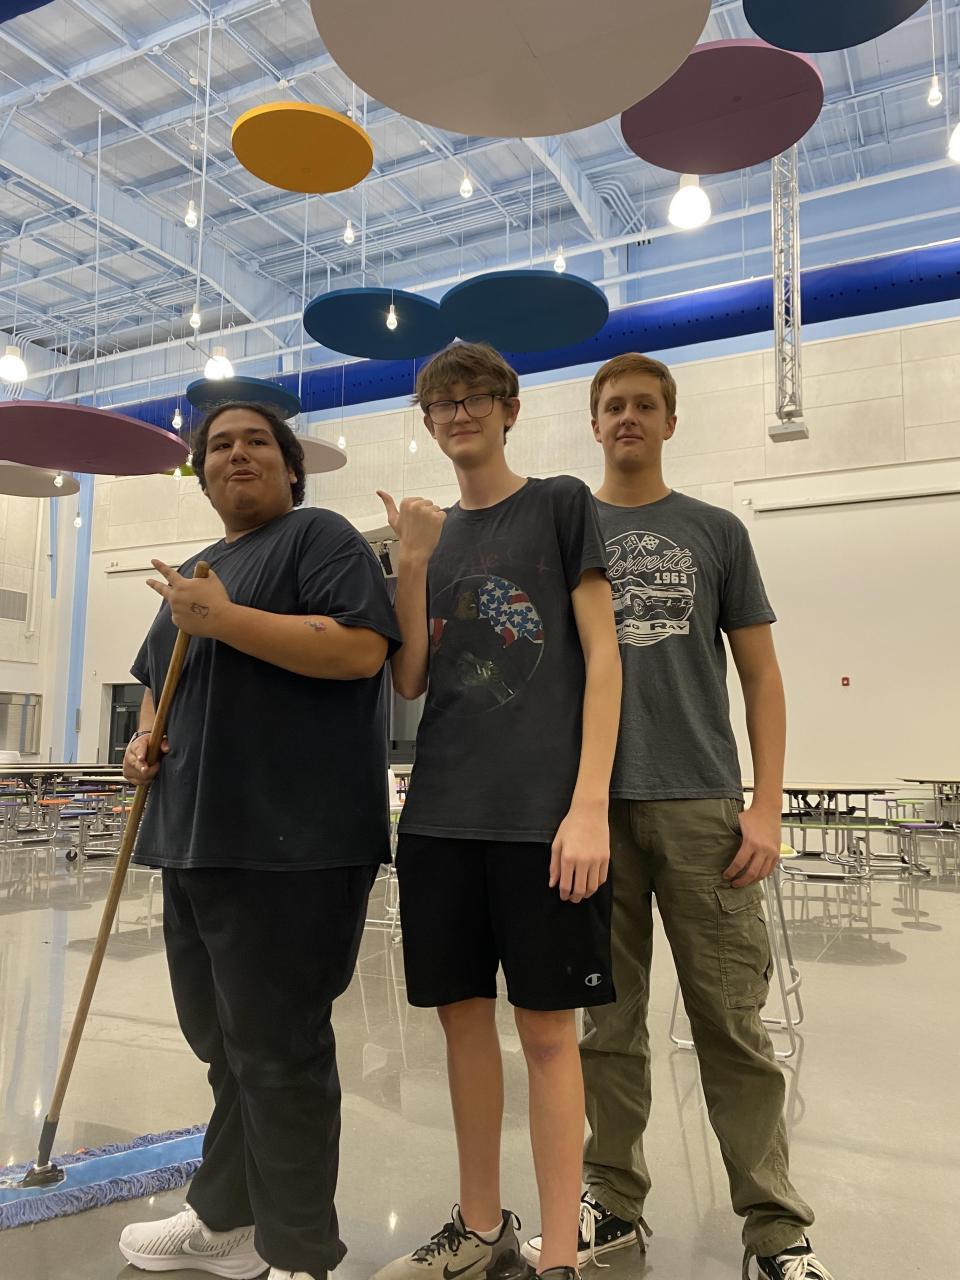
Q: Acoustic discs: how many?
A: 12